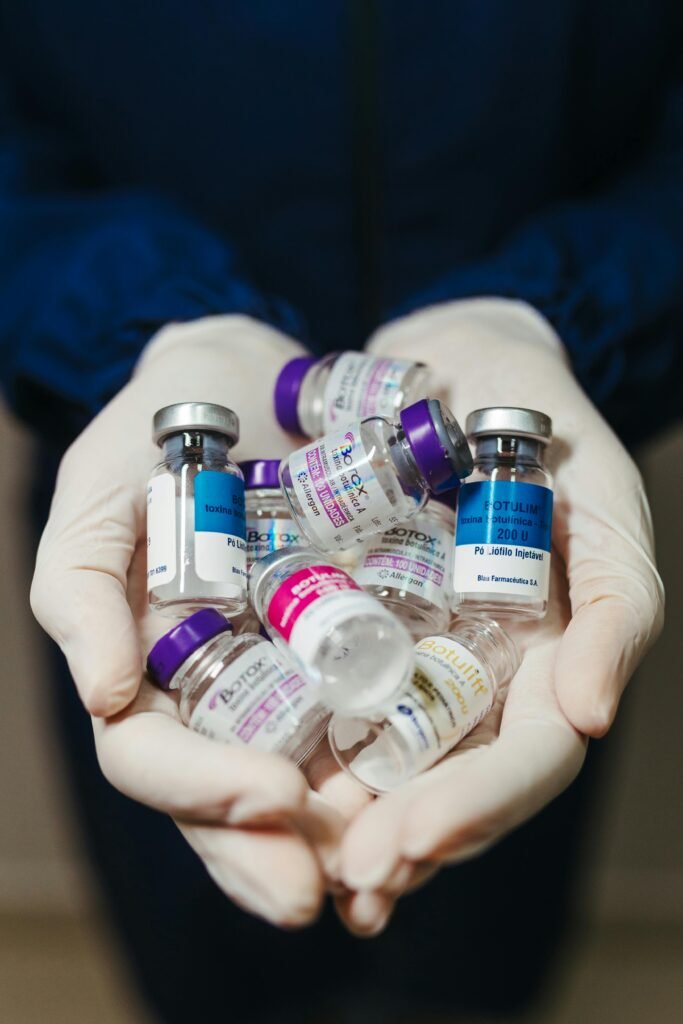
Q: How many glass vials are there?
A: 9